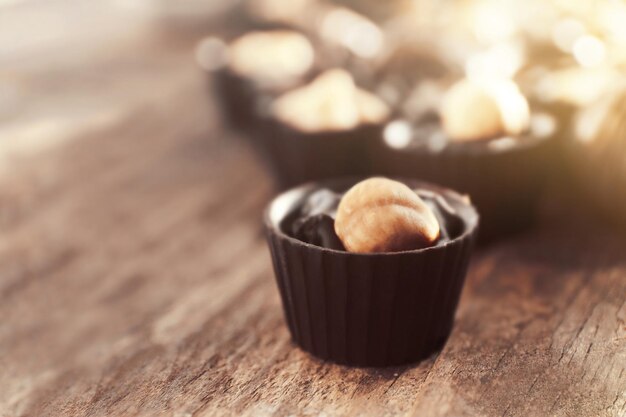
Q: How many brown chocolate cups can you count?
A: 4